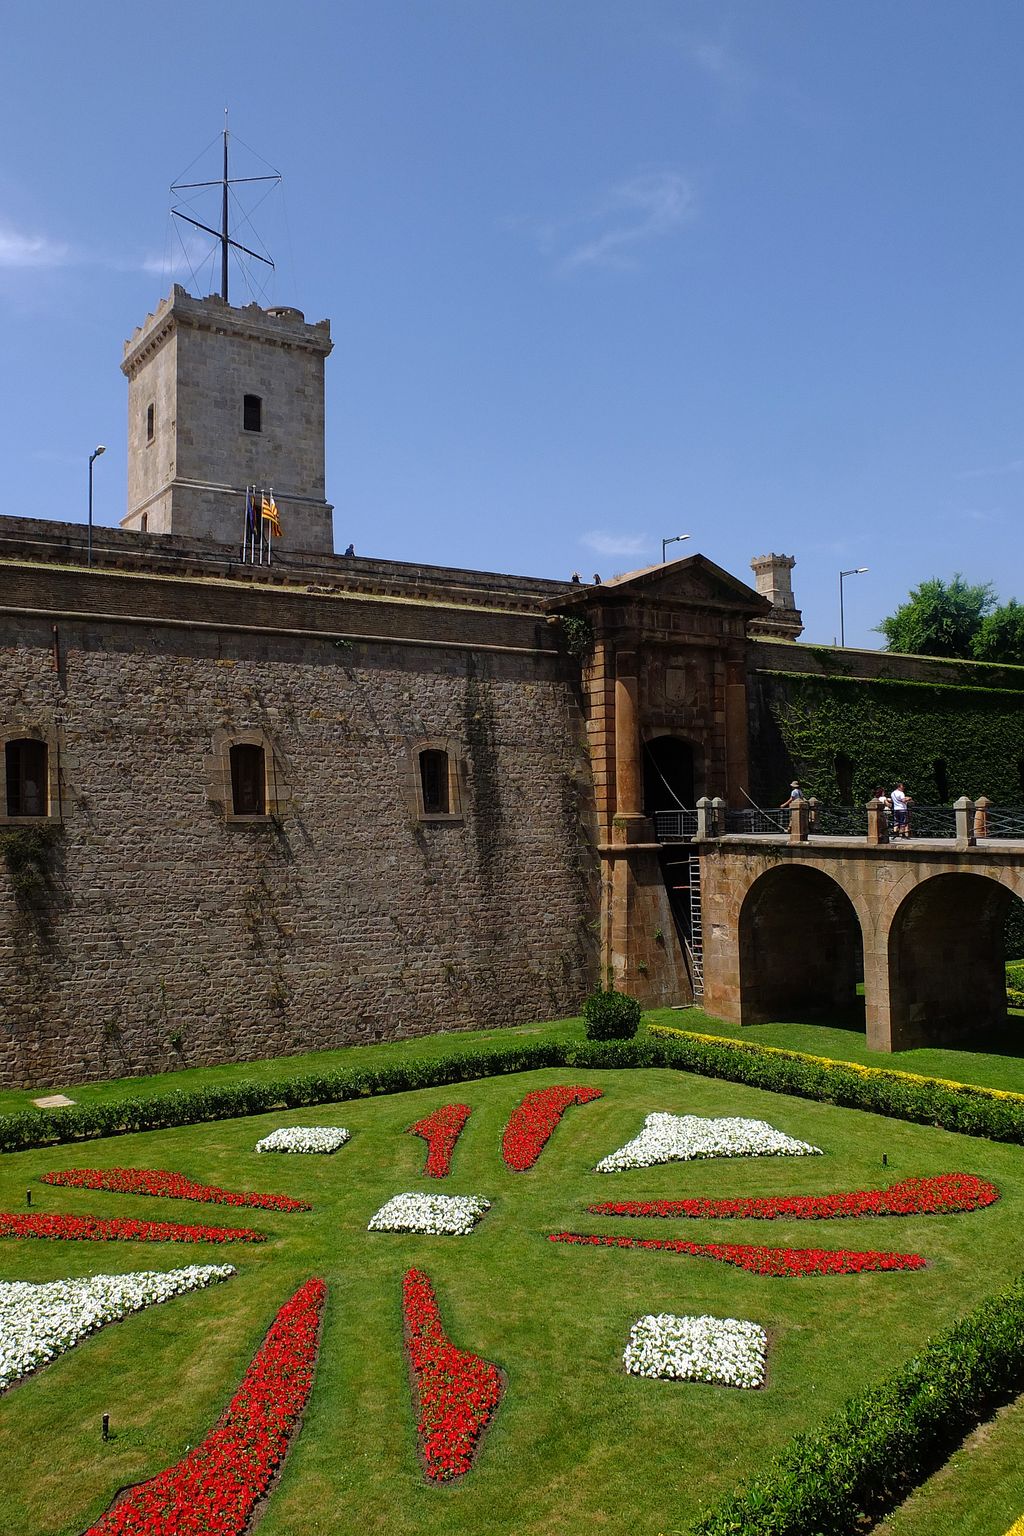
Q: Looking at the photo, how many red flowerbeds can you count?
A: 8